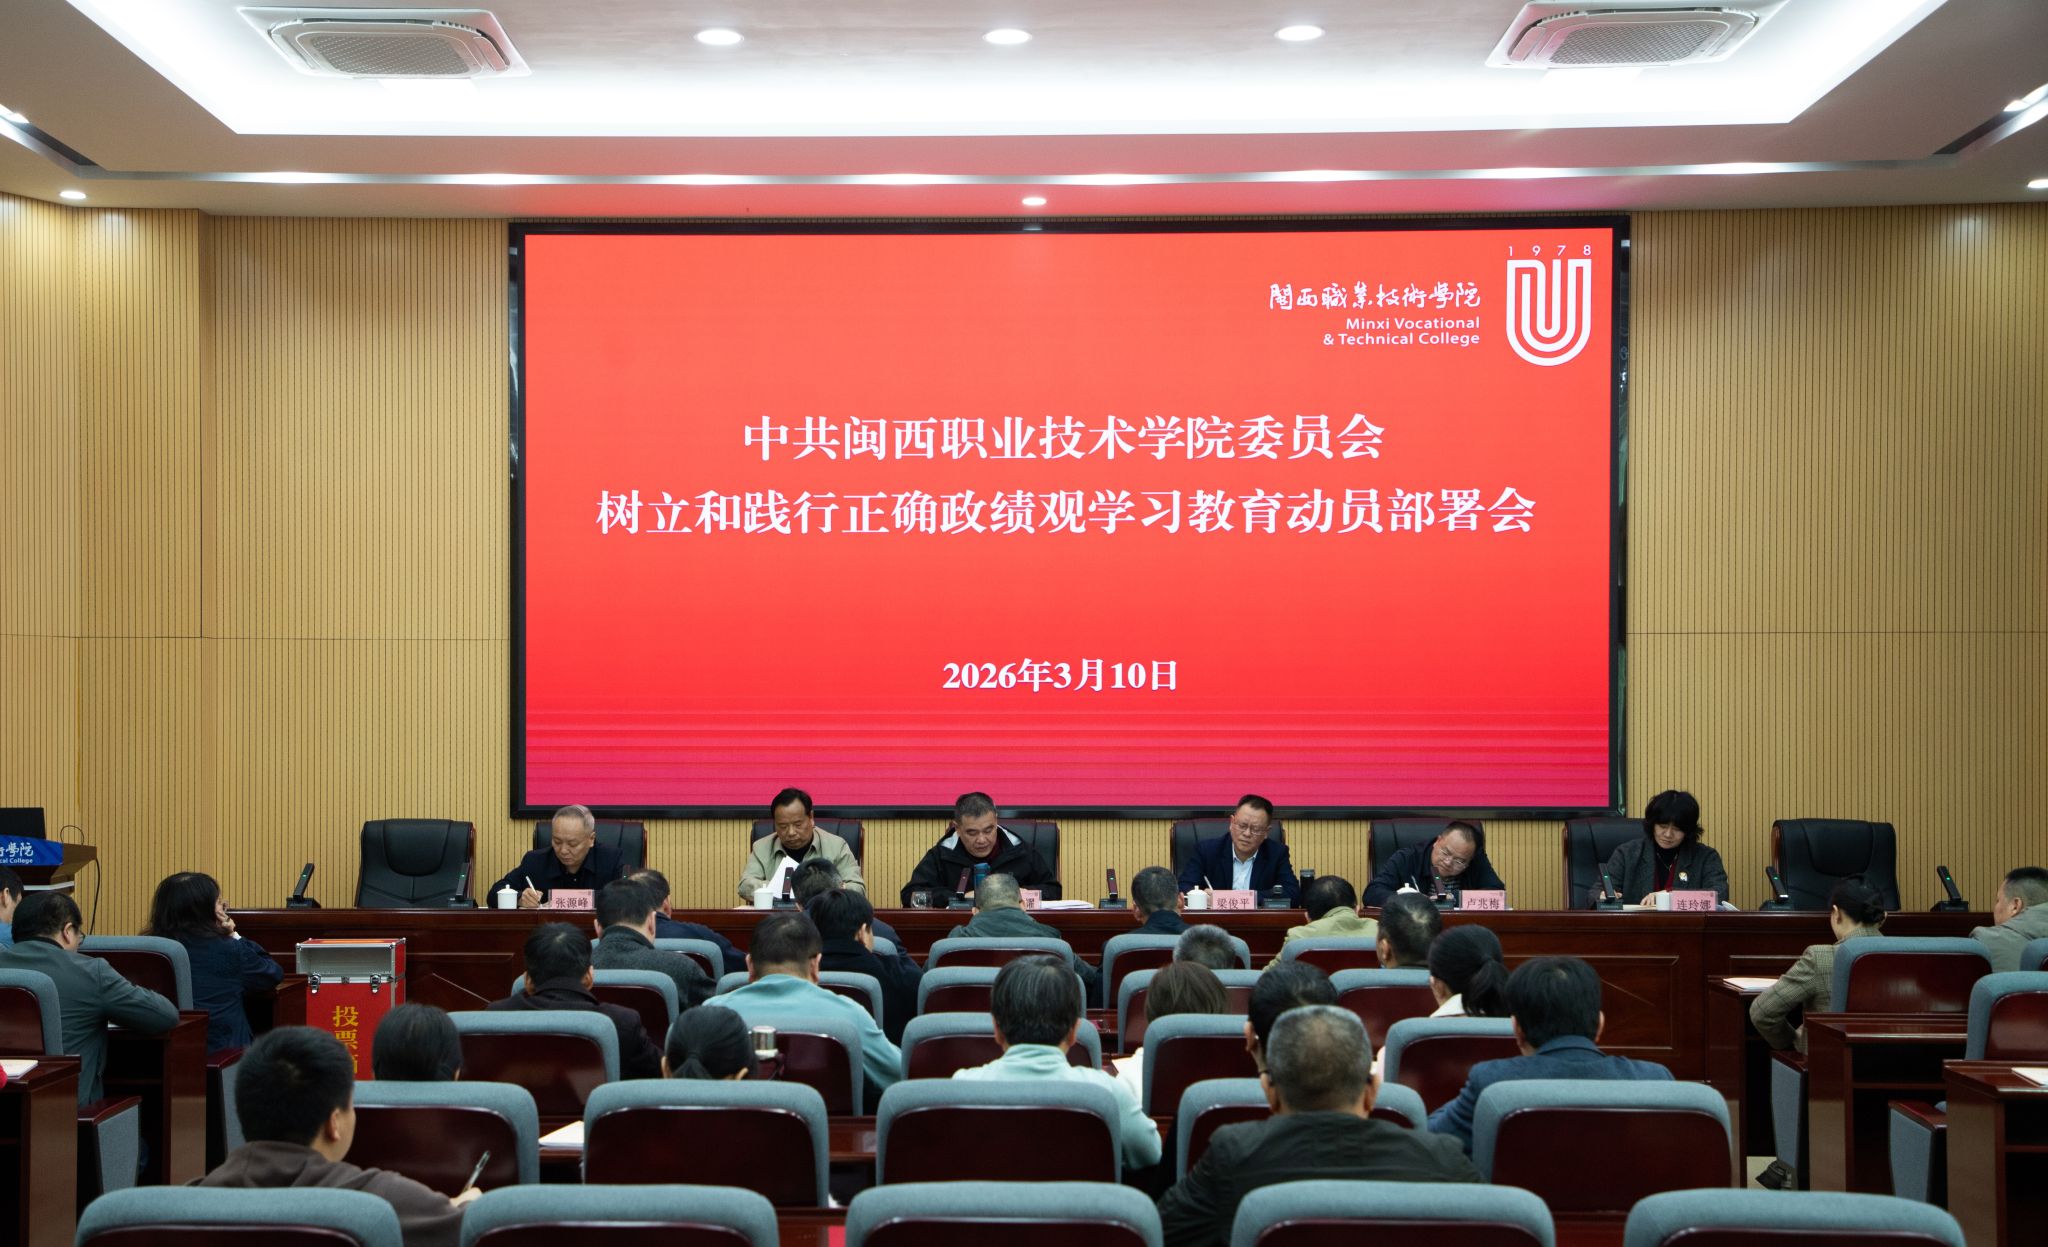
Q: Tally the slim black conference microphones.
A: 11